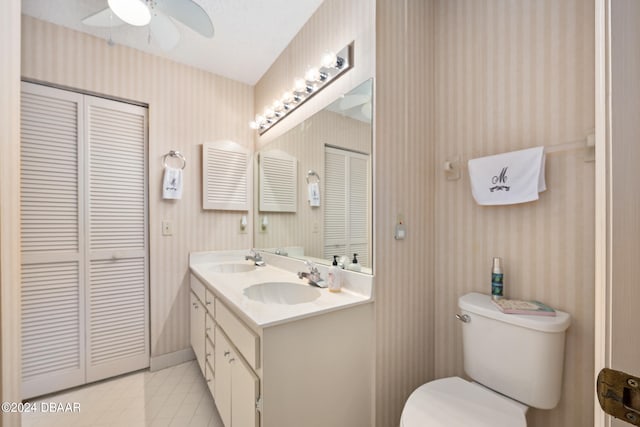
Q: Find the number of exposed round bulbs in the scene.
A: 8